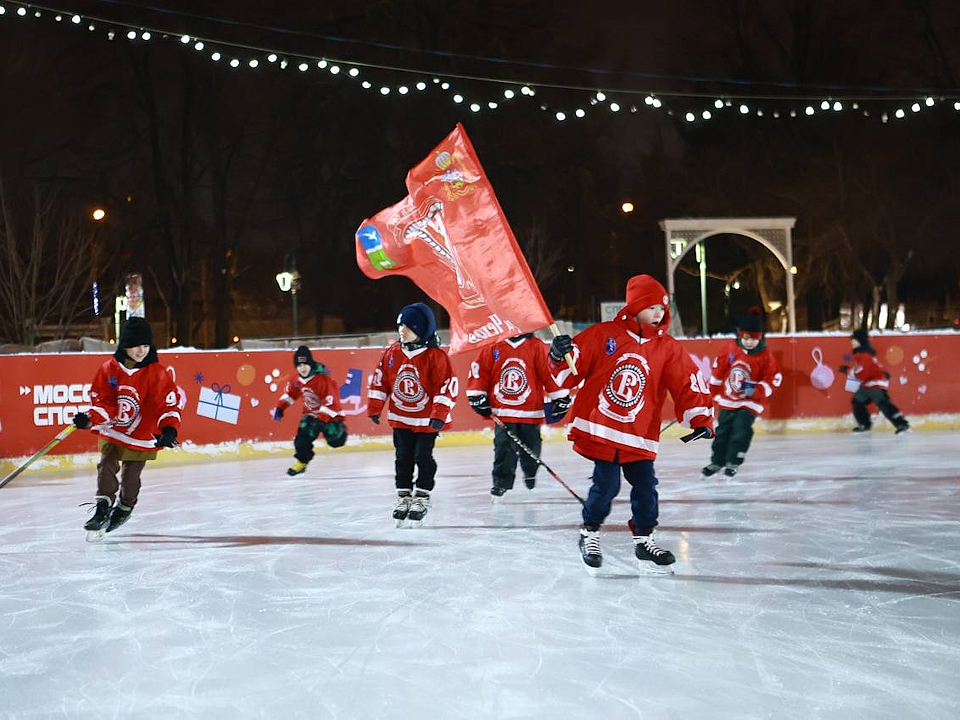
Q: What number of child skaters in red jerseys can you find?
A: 7